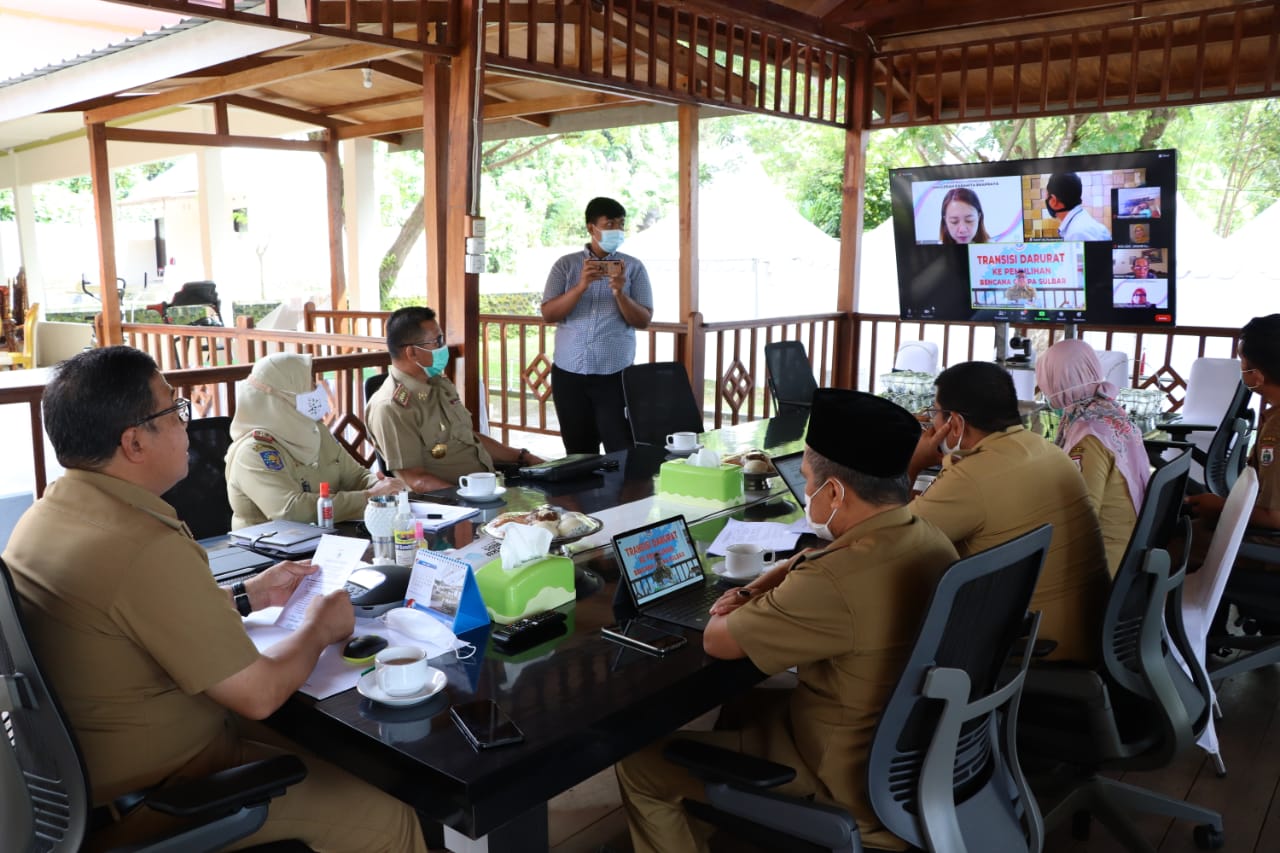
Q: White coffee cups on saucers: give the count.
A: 4